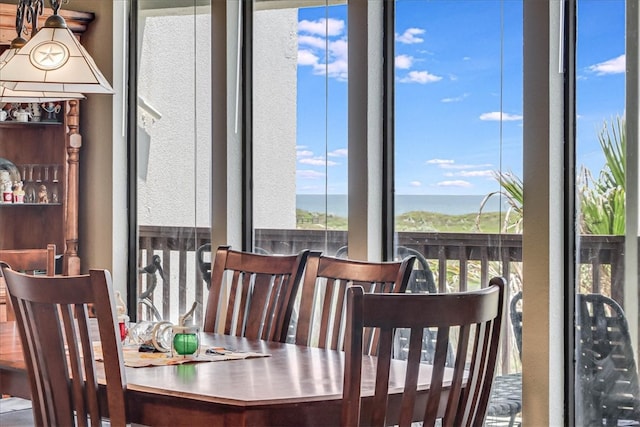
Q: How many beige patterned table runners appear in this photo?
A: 1